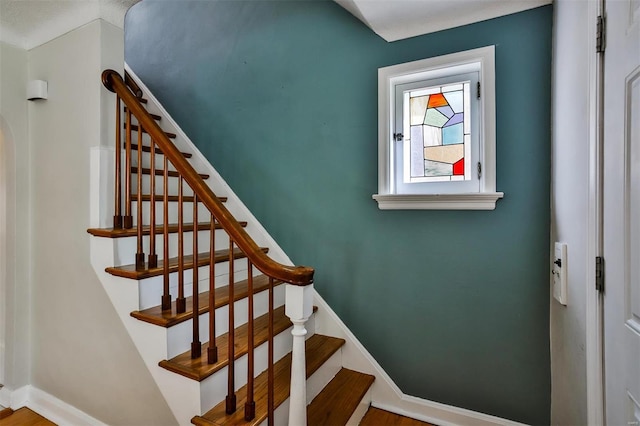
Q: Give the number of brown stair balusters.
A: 11